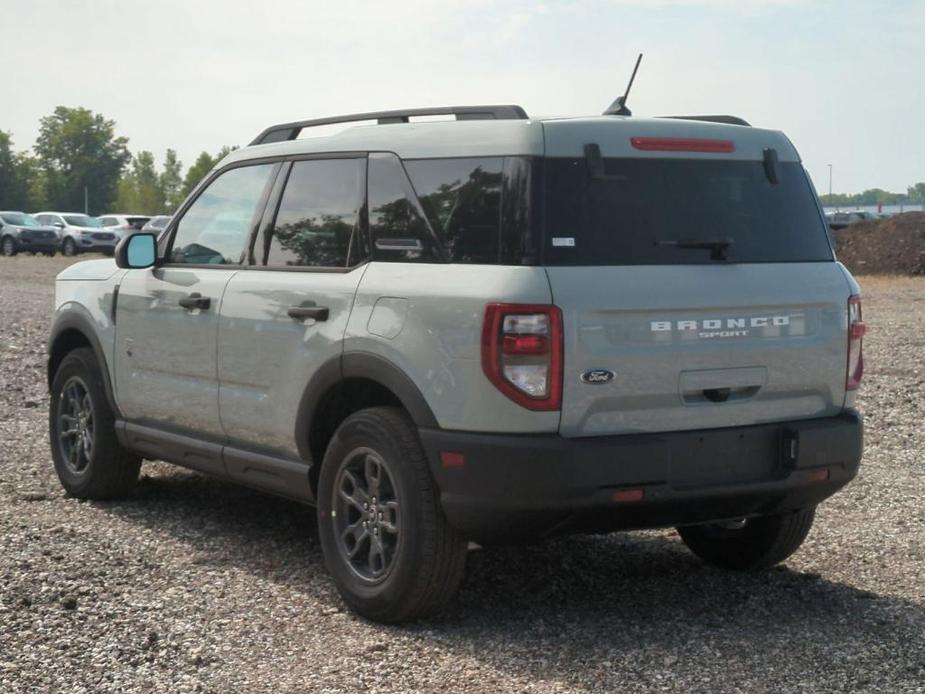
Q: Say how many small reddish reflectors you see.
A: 3